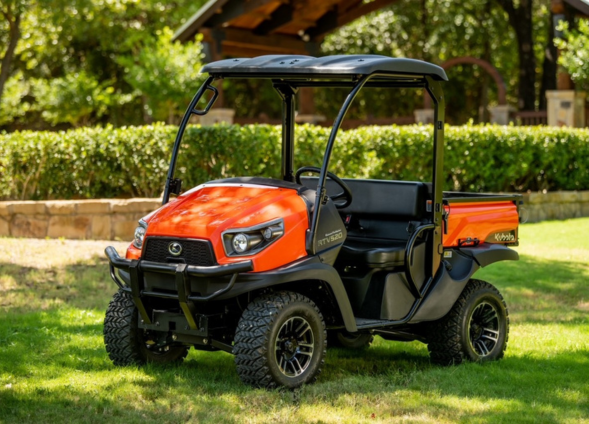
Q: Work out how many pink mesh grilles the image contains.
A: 0